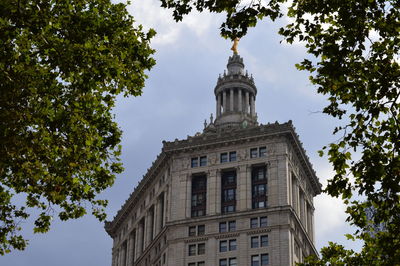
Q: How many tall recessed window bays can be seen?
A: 3